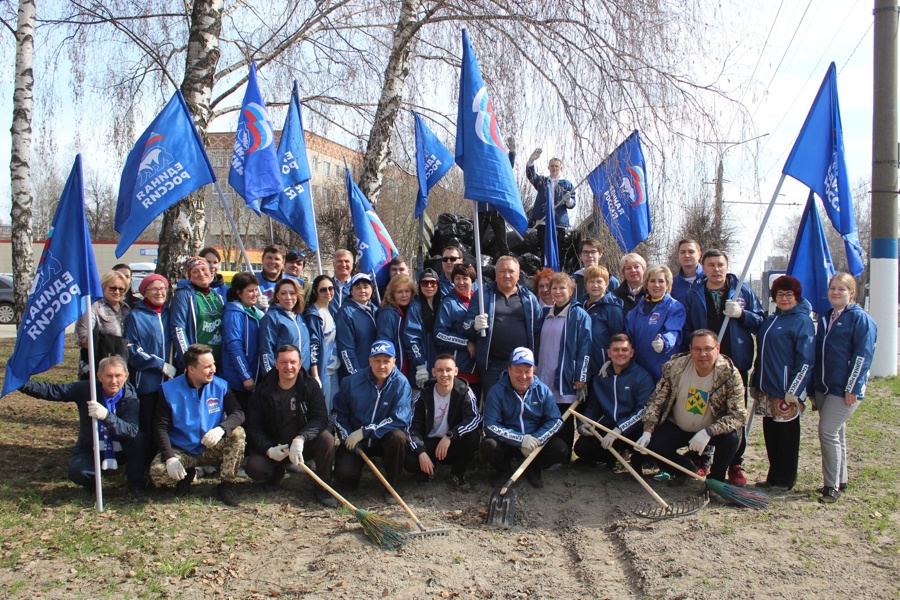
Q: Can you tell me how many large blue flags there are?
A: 11